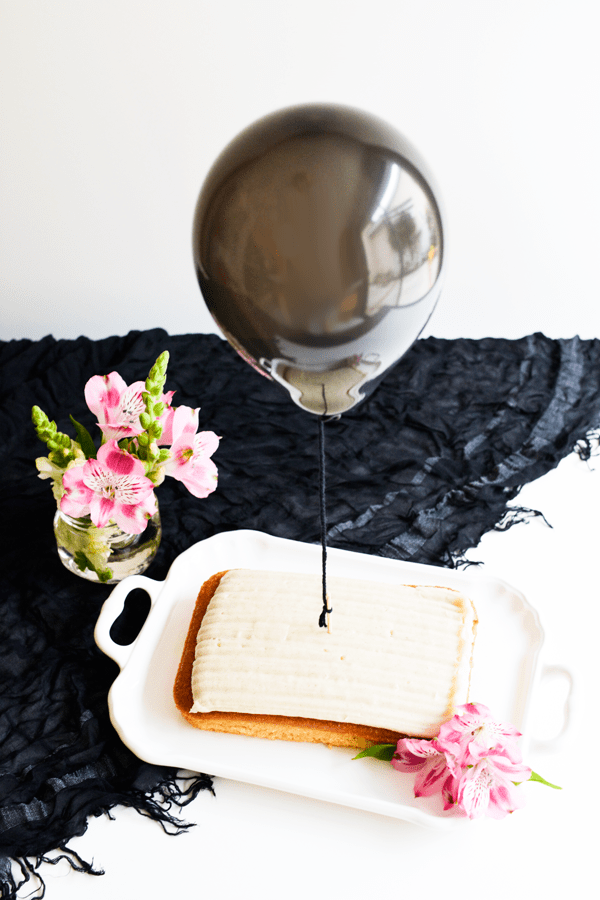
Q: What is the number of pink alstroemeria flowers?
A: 6